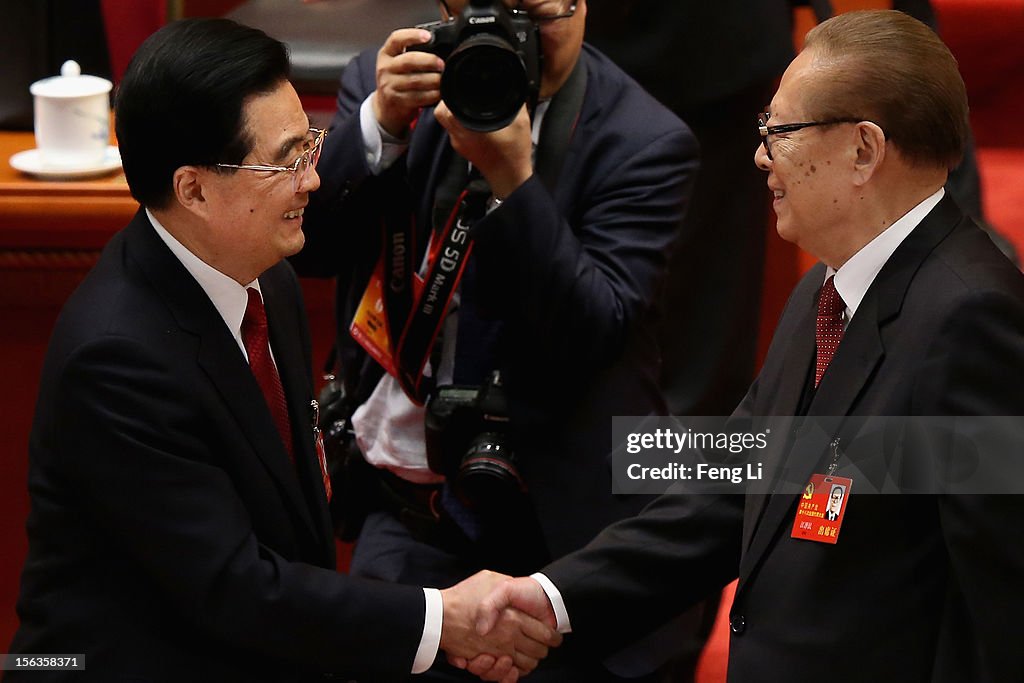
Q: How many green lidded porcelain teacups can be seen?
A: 0